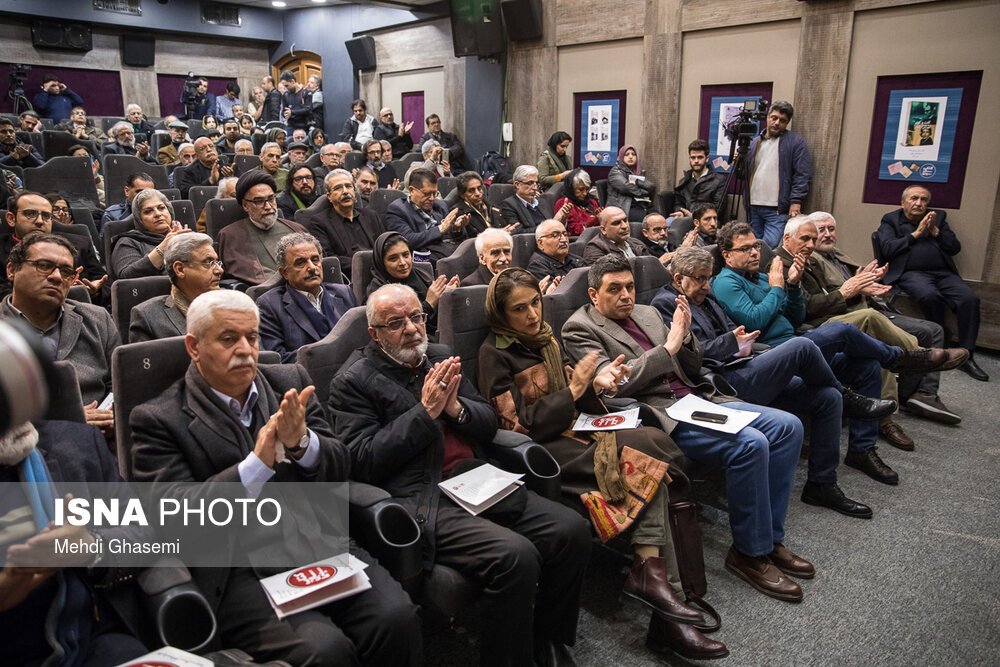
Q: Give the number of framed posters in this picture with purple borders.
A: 3